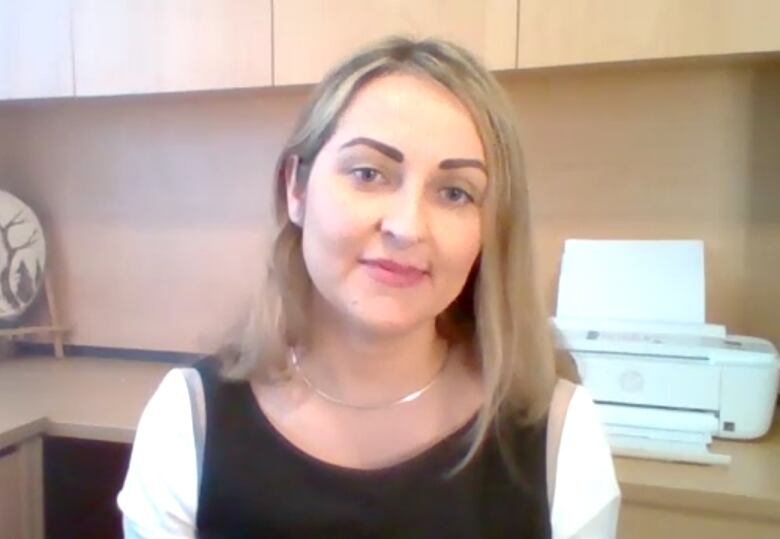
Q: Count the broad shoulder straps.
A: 2